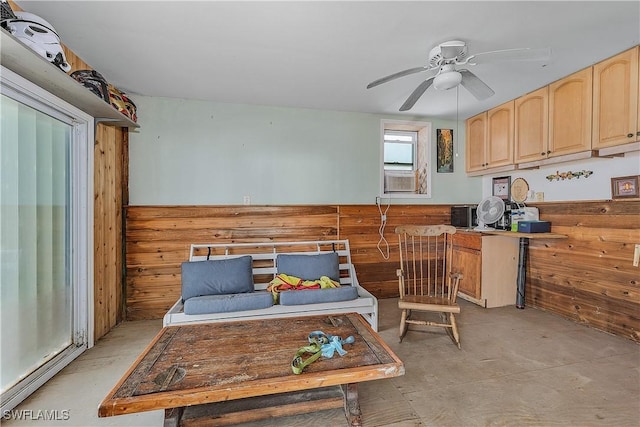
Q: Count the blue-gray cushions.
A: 4